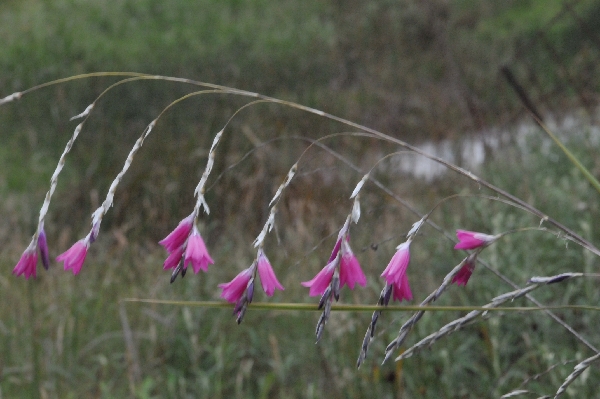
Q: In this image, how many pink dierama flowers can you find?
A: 13